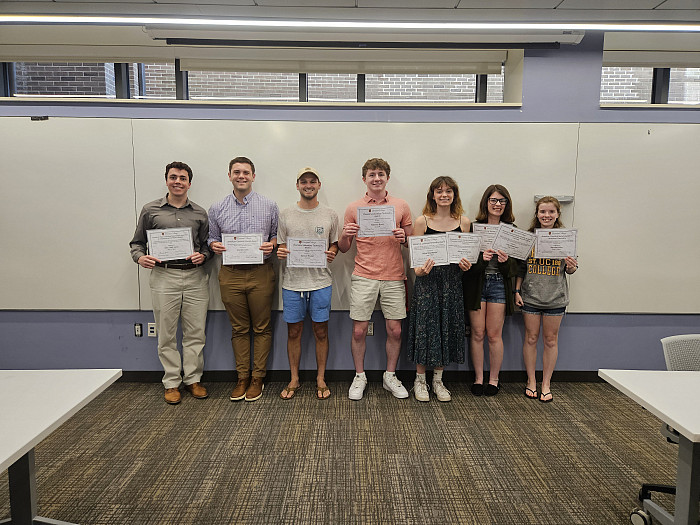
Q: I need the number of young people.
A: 7